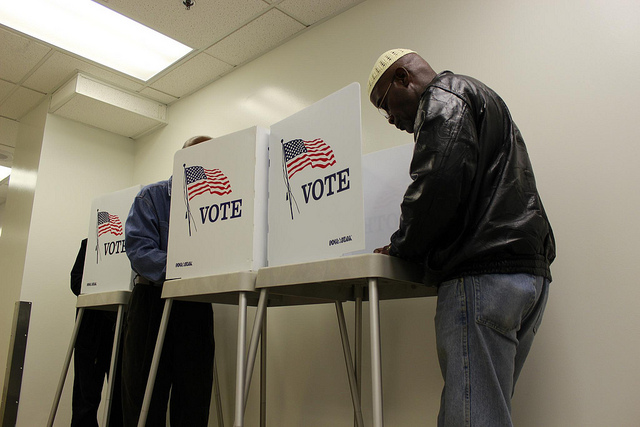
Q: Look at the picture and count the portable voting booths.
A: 3